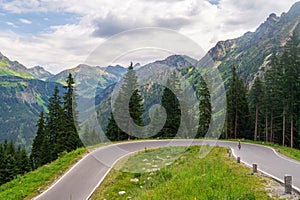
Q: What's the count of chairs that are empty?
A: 0